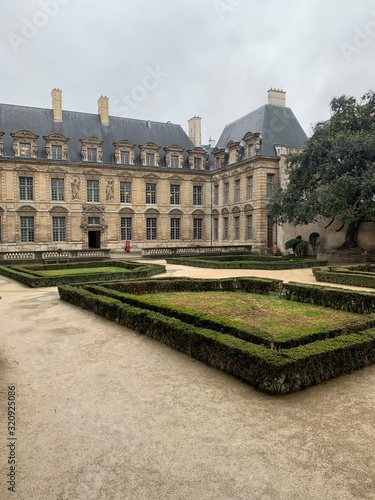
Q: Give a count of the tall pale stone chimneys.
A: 4